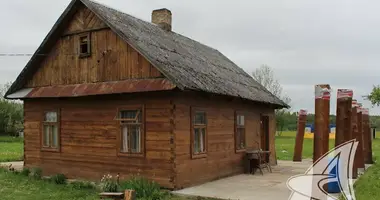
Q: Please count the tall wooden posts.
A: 6